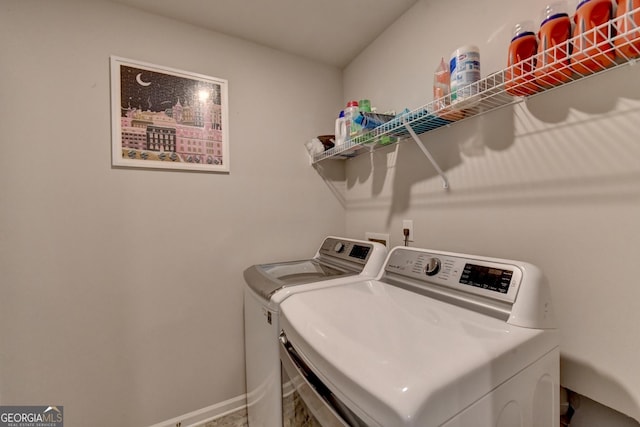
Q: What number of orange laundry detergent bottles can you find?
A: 4